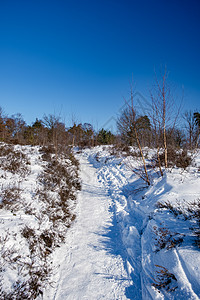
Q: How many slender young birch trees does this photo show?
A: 3